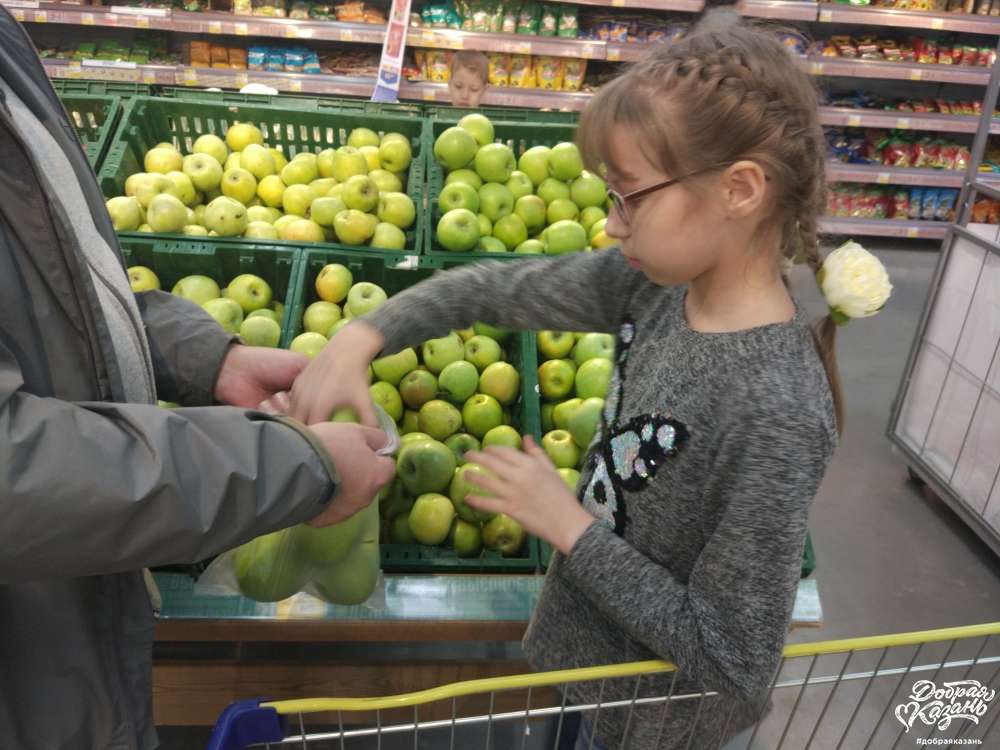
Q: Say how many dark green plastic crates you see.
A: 6